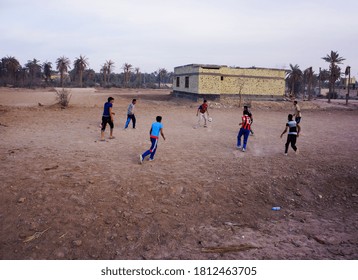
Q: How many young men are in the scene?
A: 8